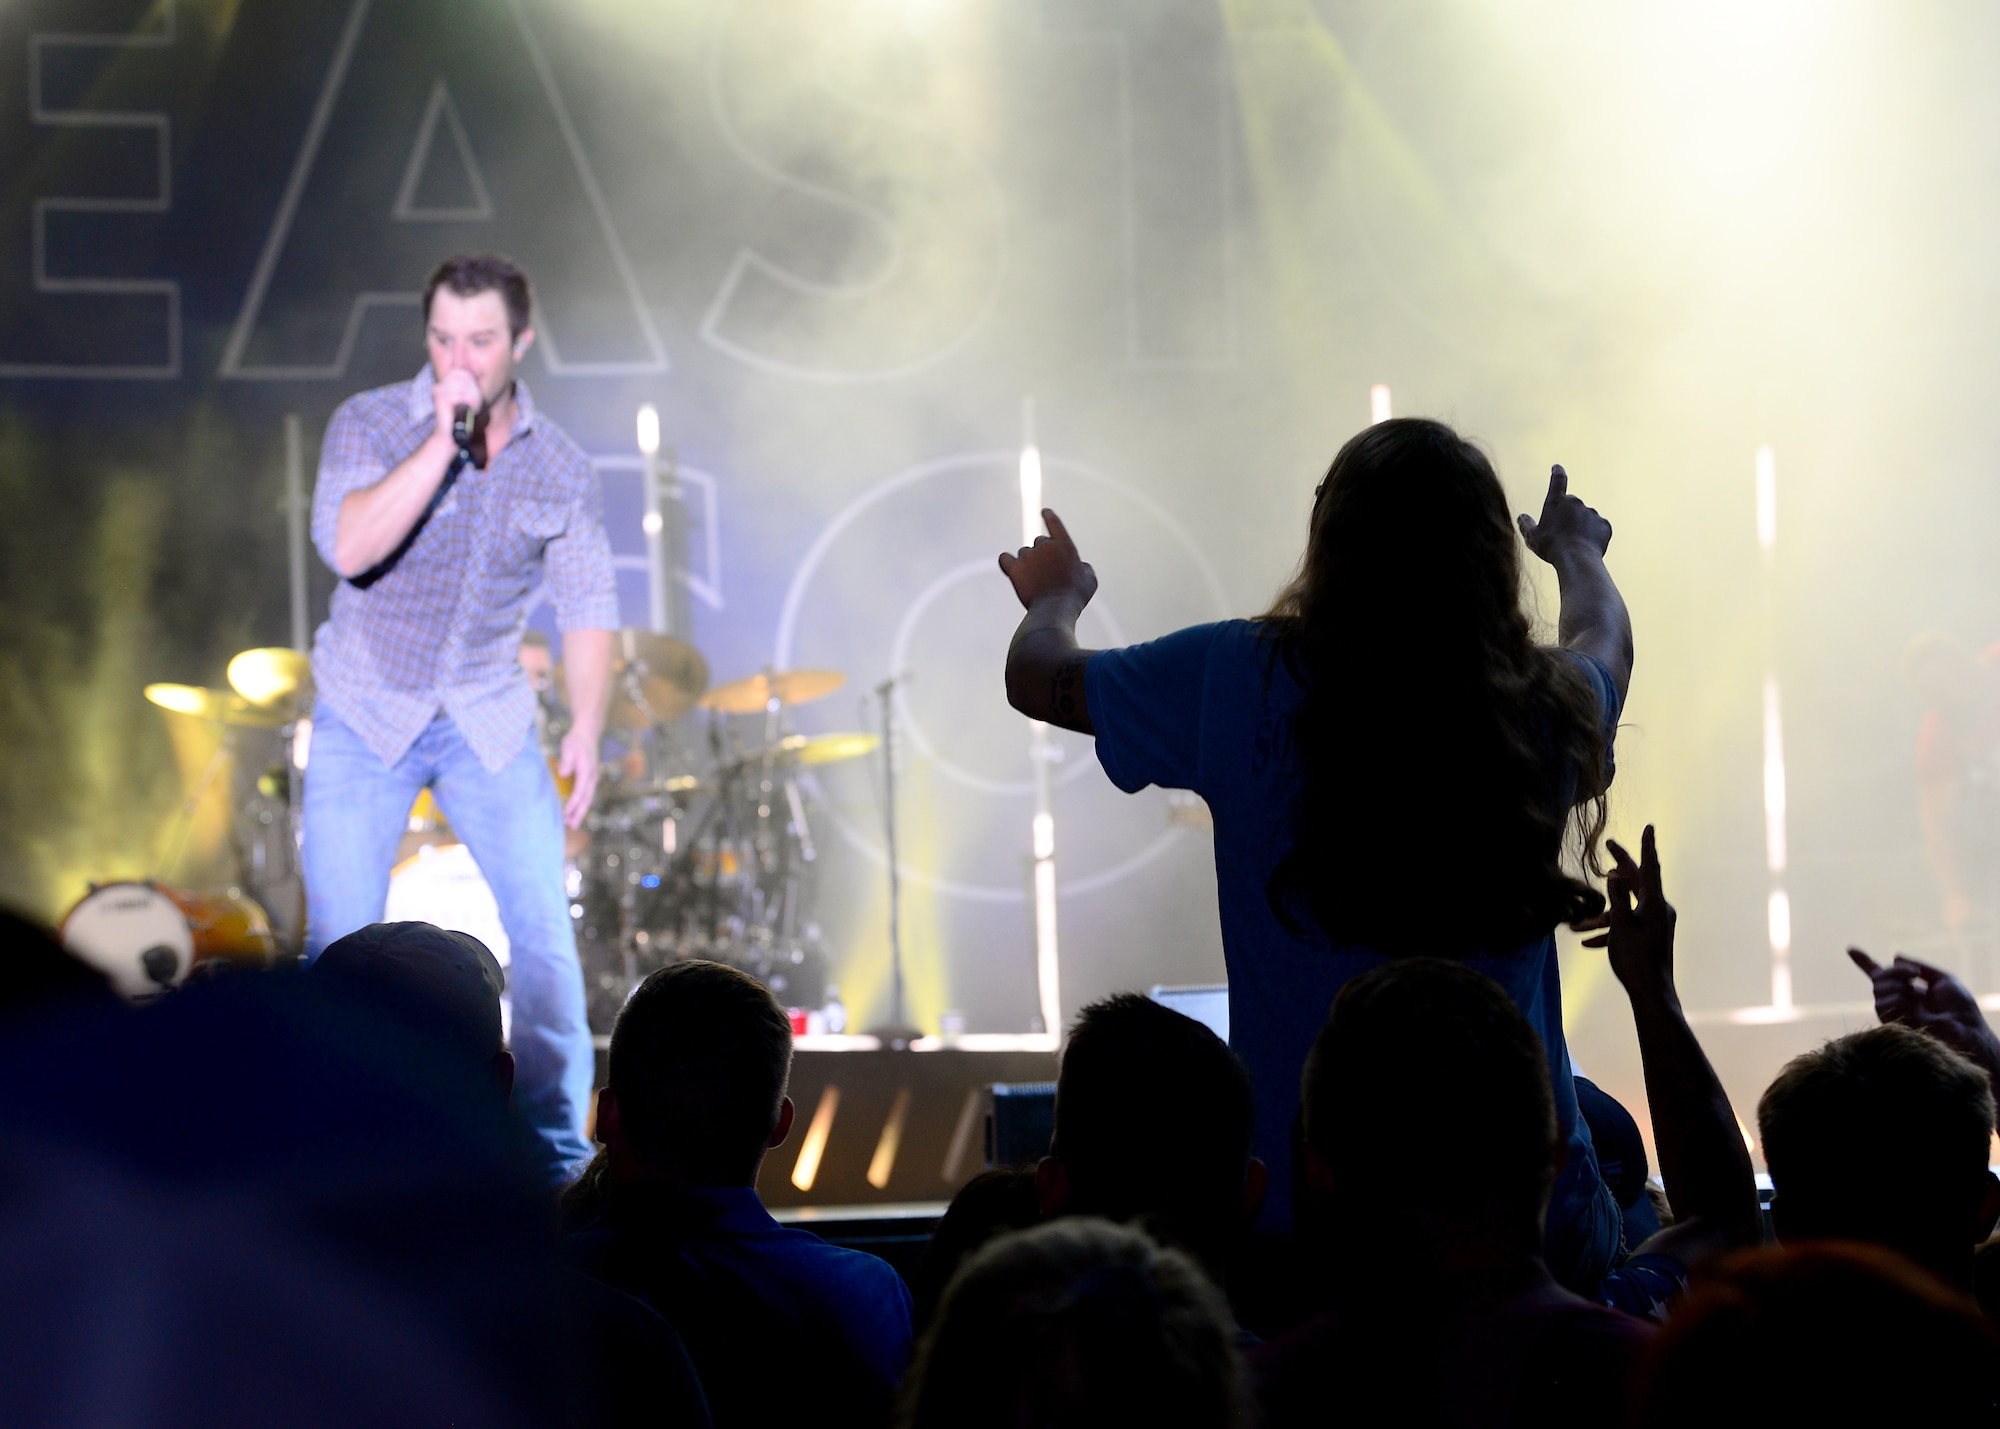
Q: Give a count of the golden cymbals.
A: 5